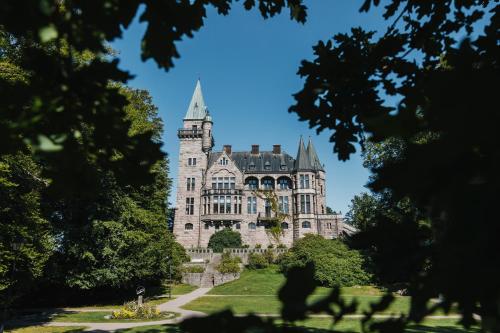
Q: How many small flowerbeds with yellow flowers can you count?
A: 1